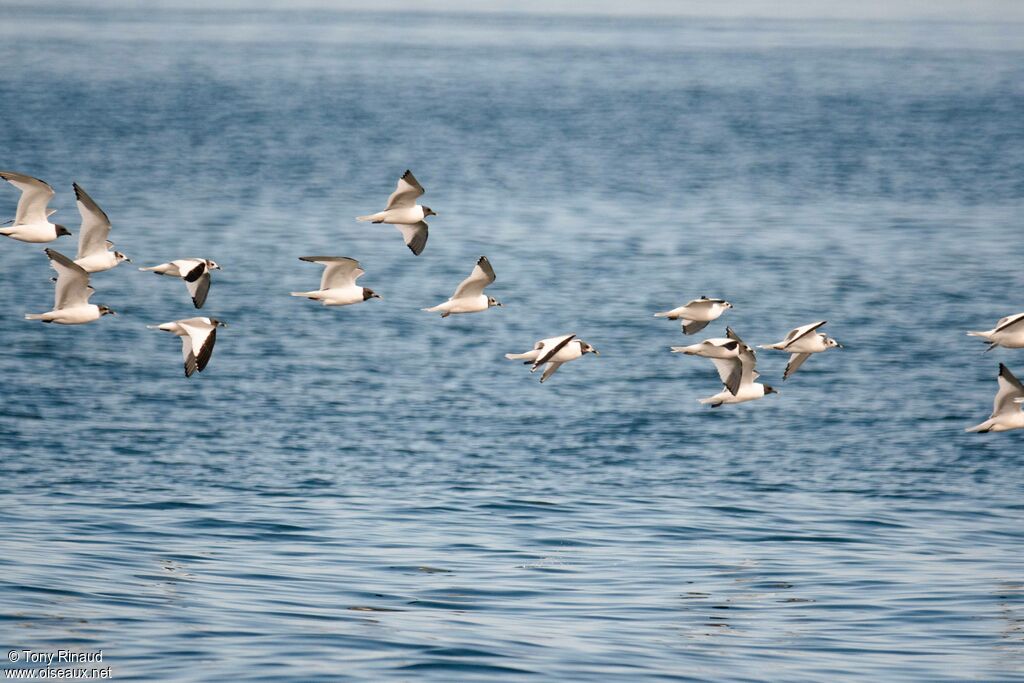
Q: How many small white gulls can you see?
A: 15